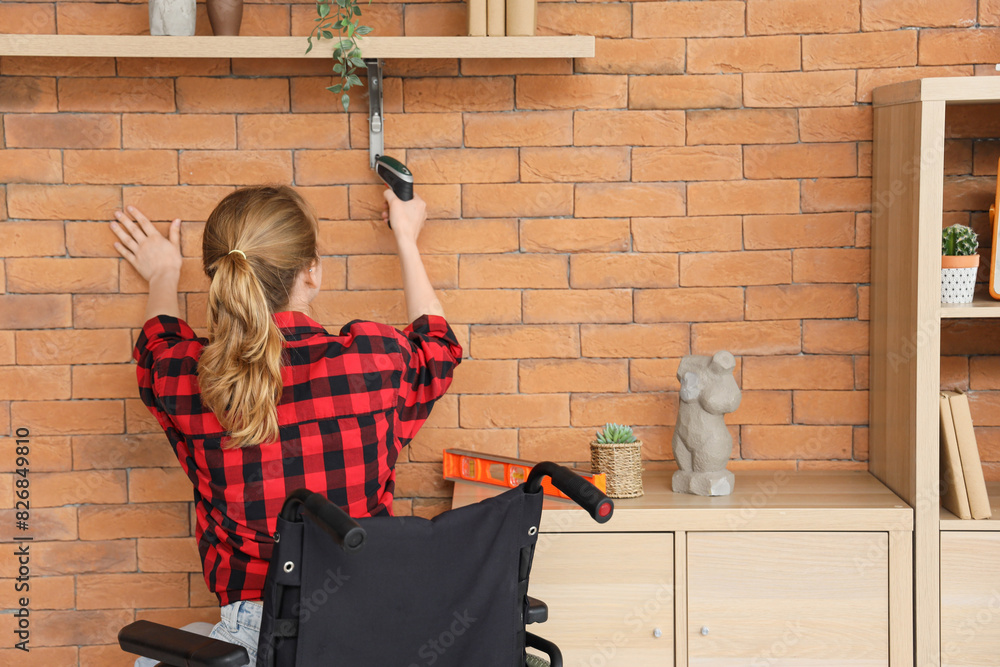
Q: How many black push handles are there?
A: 2